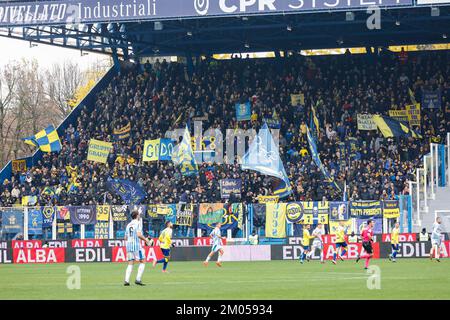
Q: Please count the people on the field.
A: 9